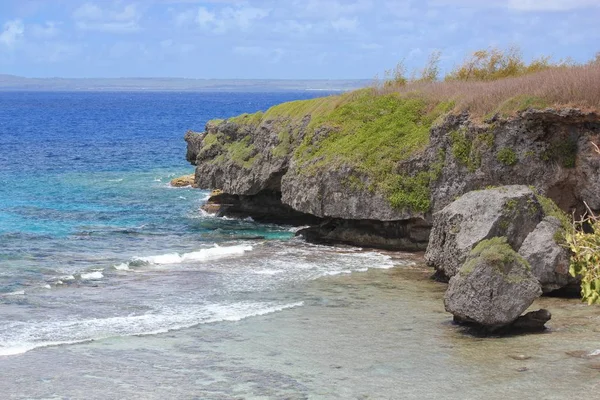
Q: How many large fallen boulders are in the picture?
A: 3